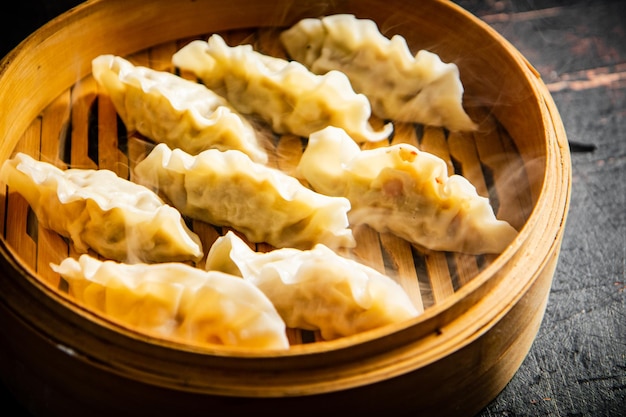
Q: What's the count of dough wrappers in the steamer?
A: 8